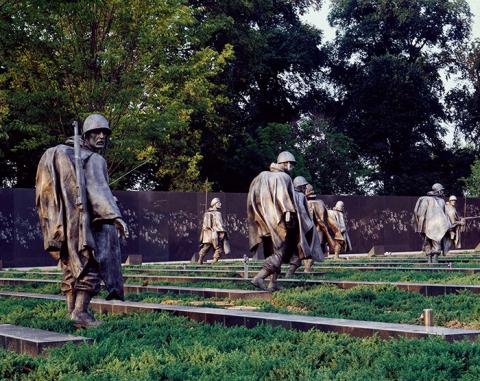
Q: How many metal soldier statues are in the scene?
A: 8